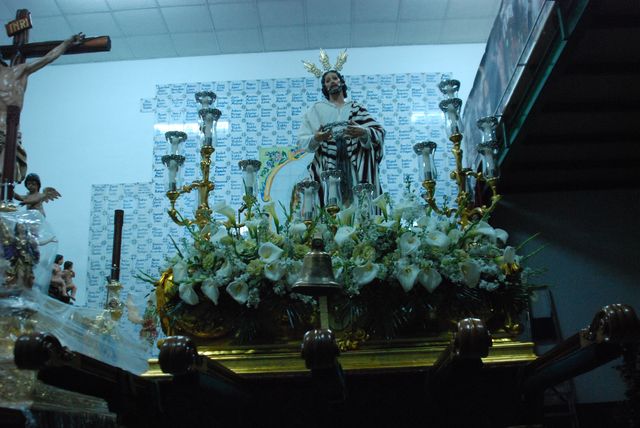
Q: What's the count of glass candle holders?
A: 13